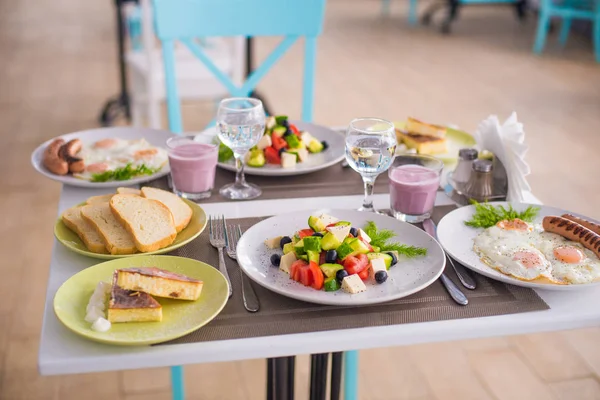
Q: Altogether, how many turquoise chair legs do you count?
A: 7